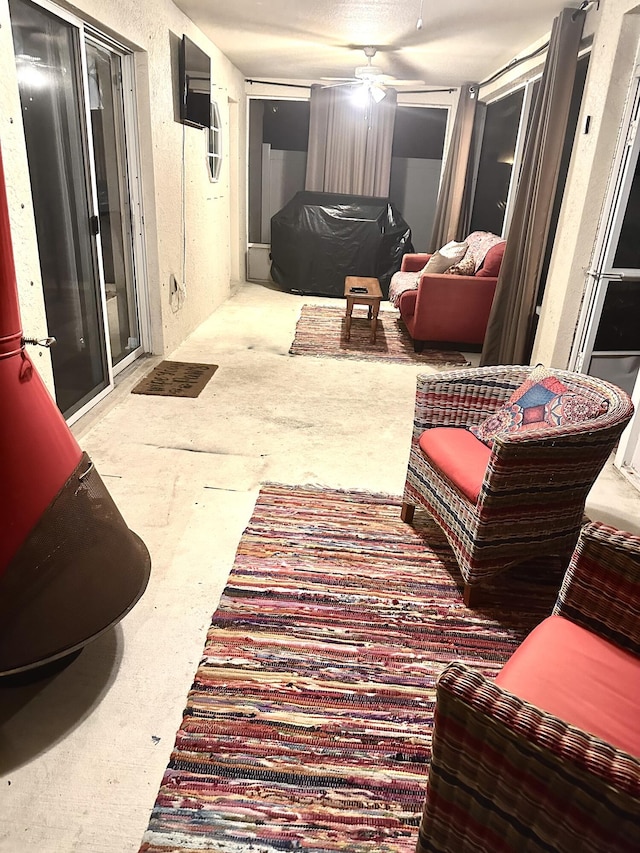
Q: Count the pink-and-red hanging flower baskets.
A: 0